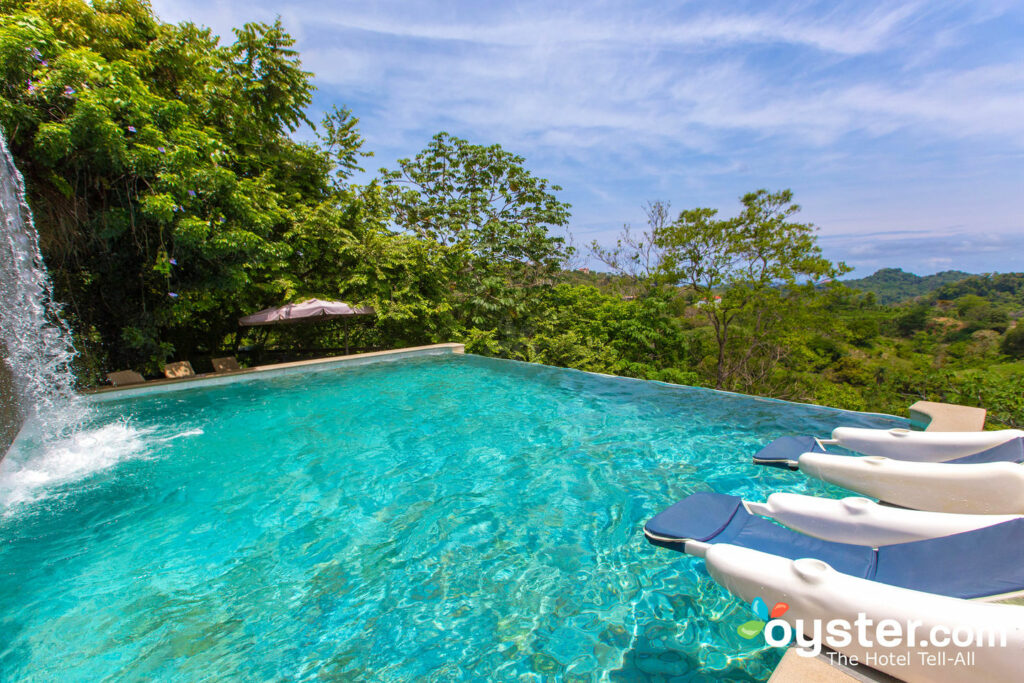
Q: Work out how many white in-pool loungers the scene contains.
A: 2